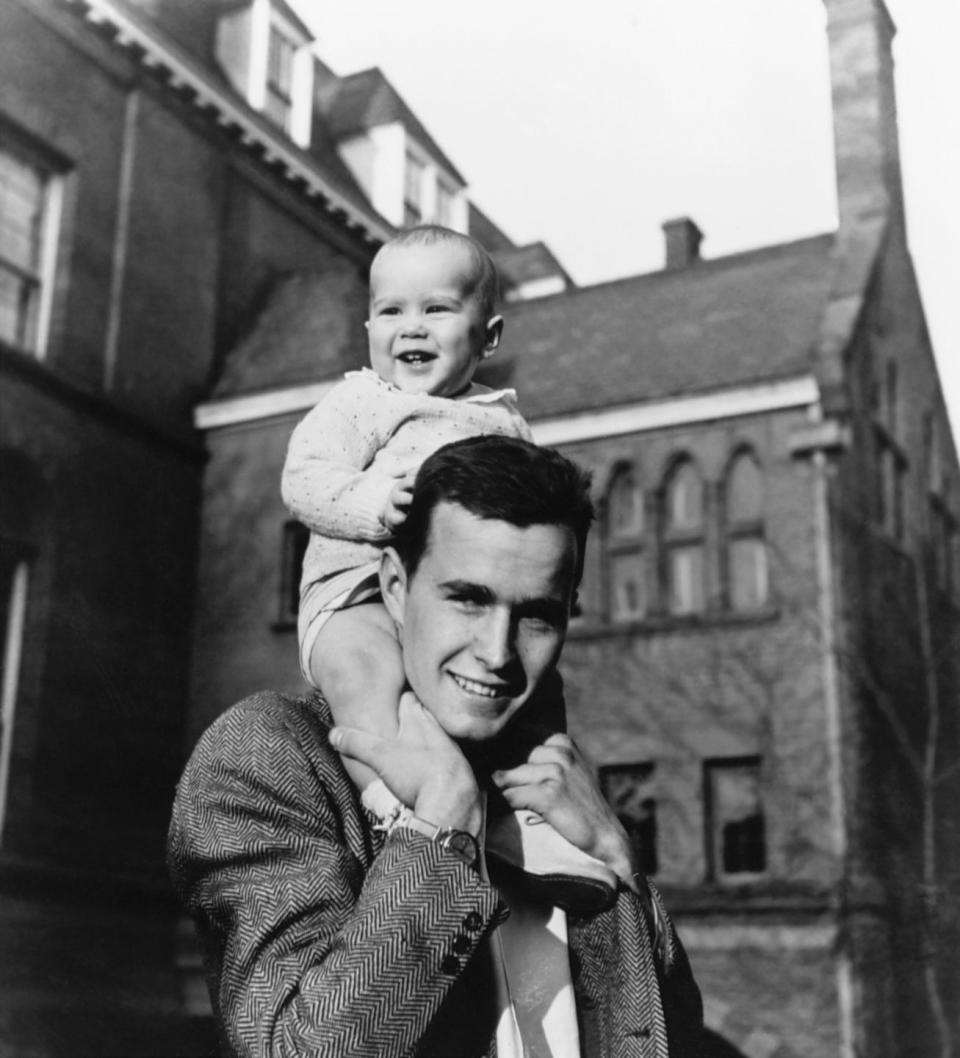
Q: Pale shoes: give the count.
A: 1